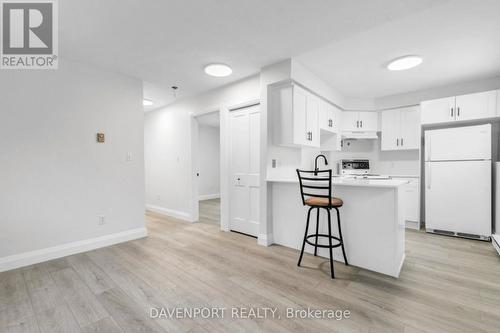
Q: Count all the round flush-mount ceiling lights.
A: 3